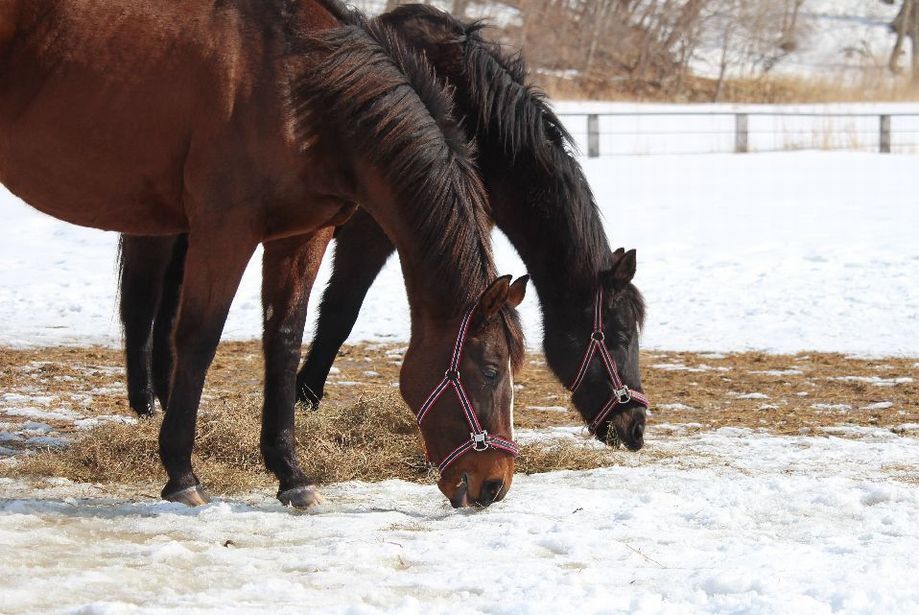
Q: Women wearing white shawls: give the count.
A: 0